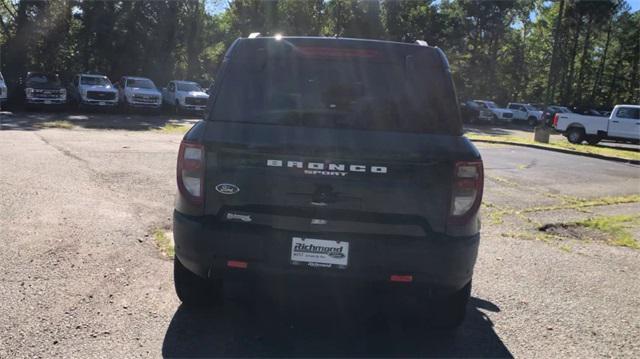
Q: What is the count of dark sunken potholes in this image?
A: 1